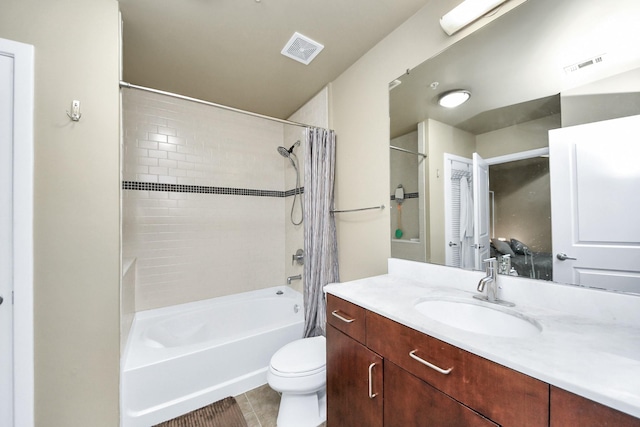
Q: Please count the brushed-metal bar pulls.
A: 3